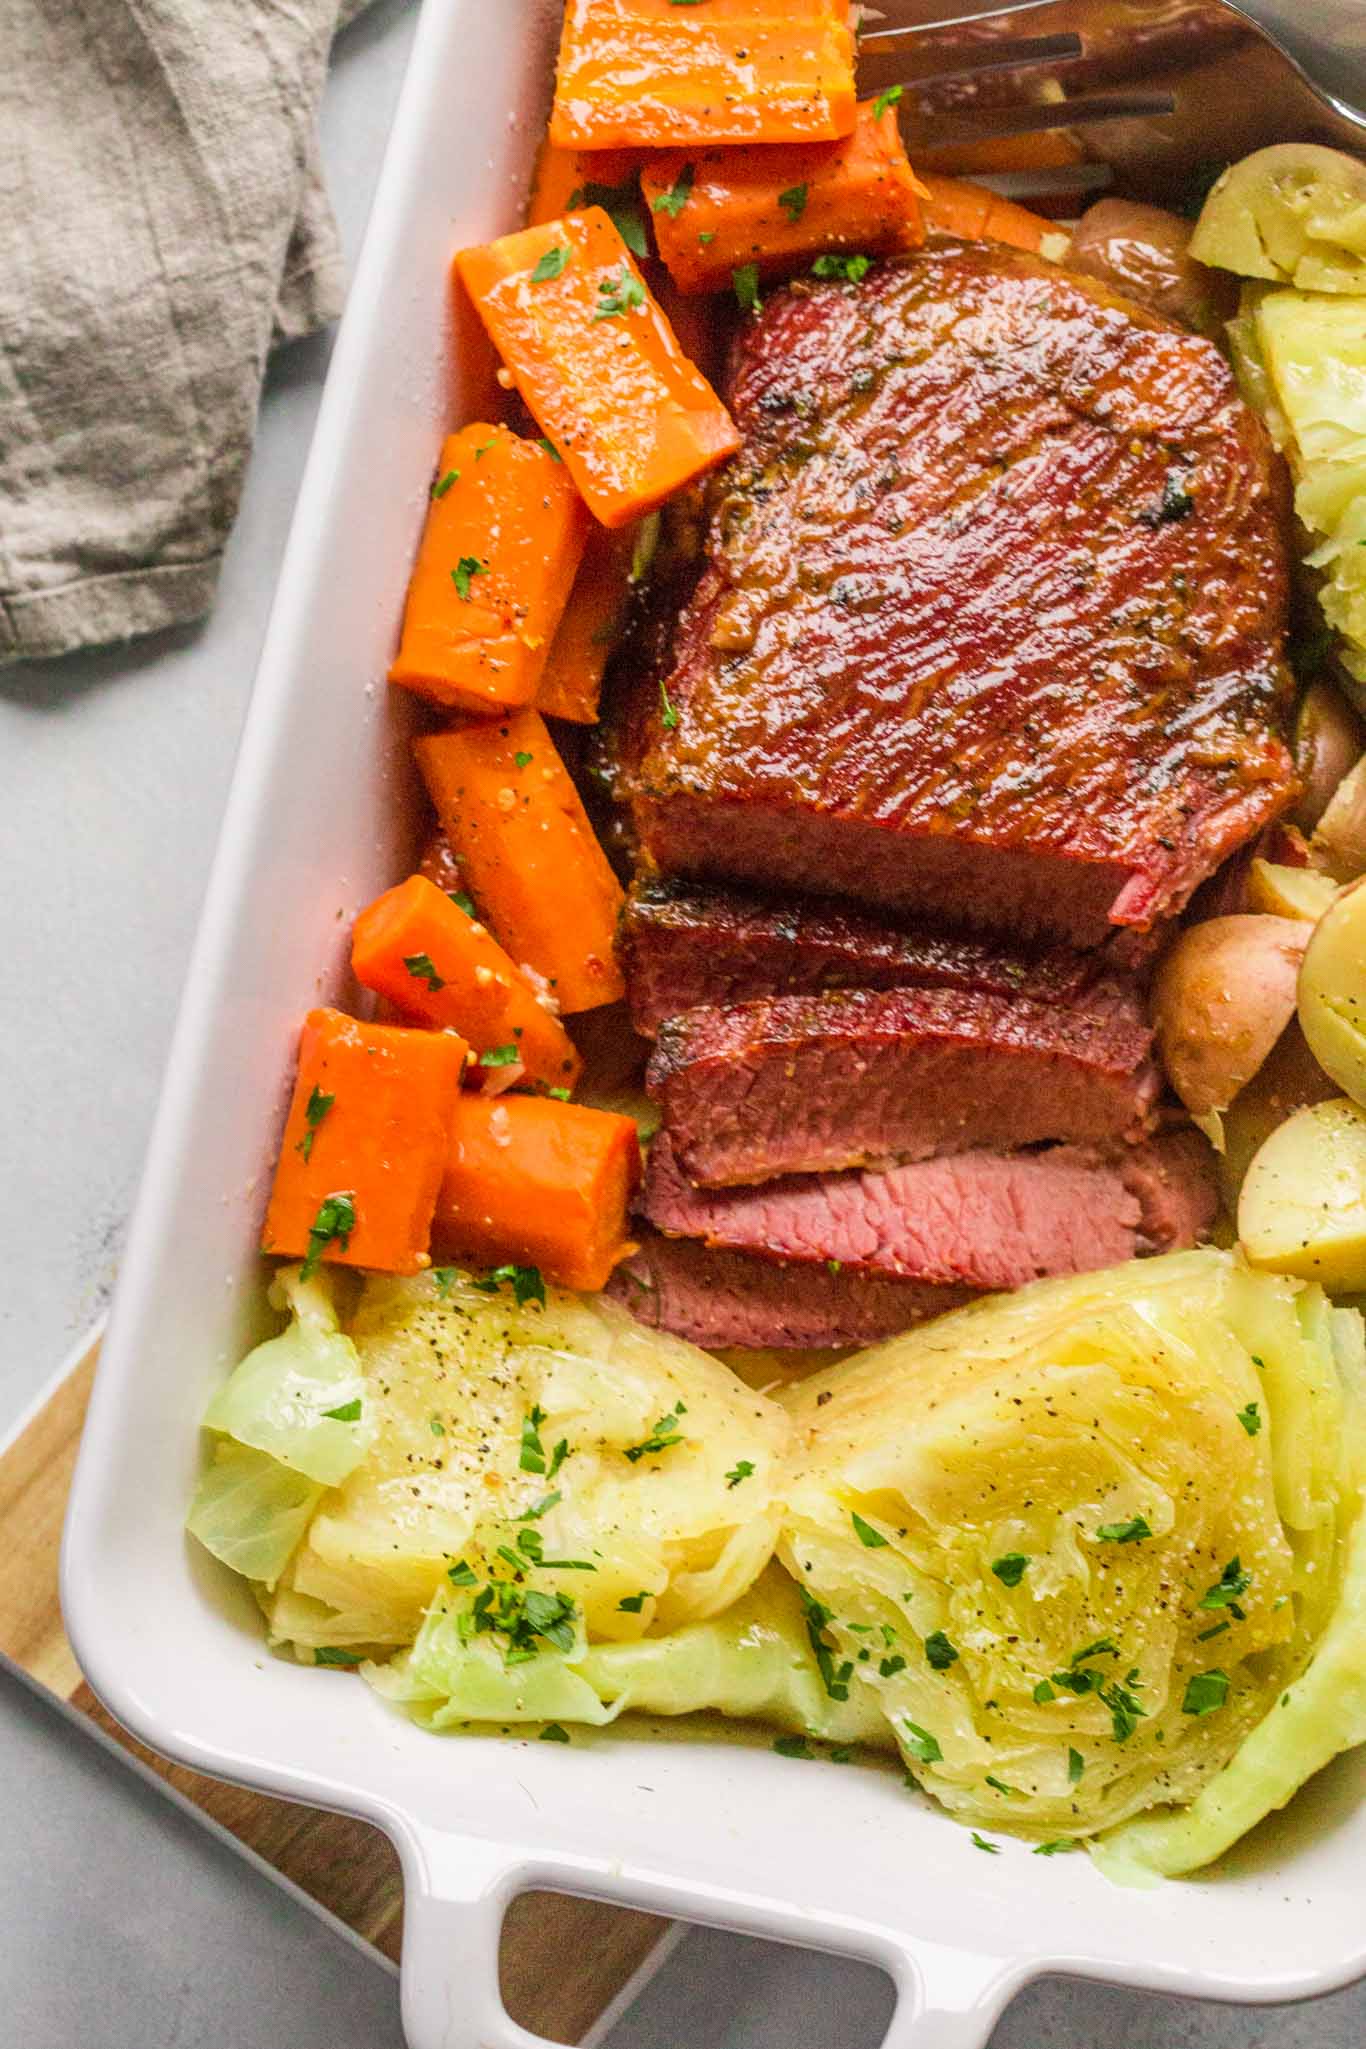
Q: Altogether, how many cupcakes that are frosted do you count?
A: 0